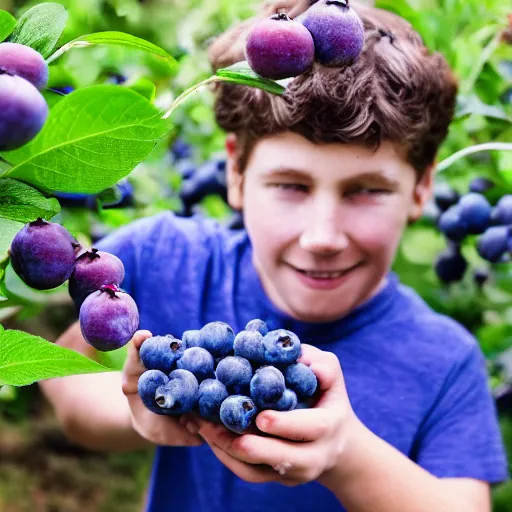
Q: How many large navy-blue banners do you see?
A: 0